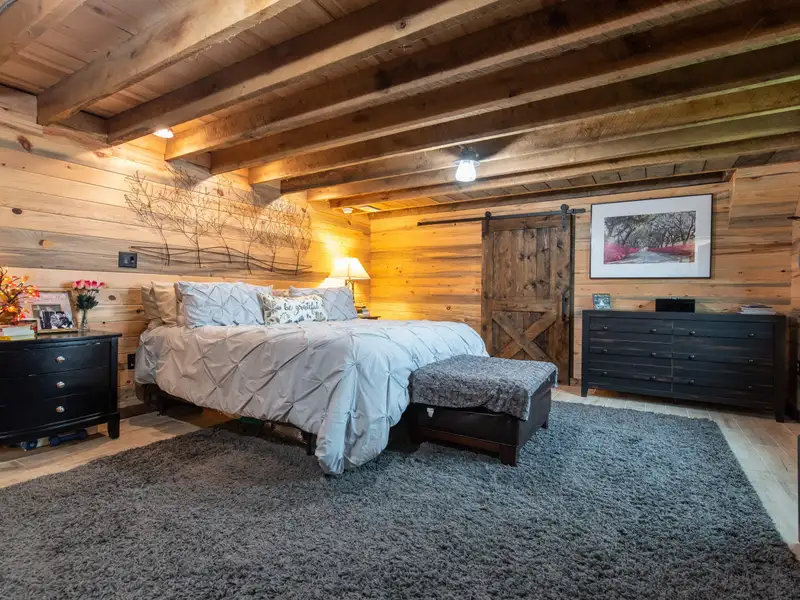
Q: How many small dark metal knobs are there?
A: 12